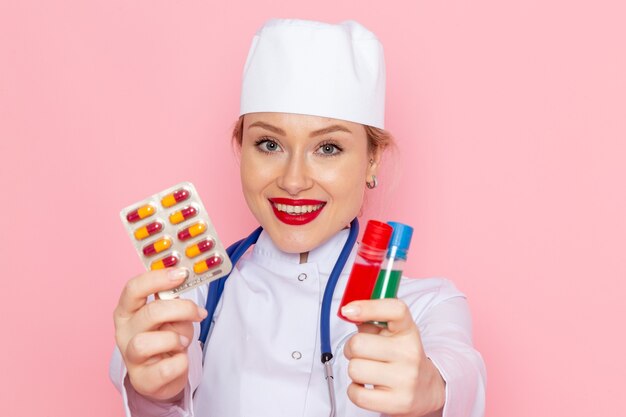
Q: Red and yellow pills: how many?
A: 9